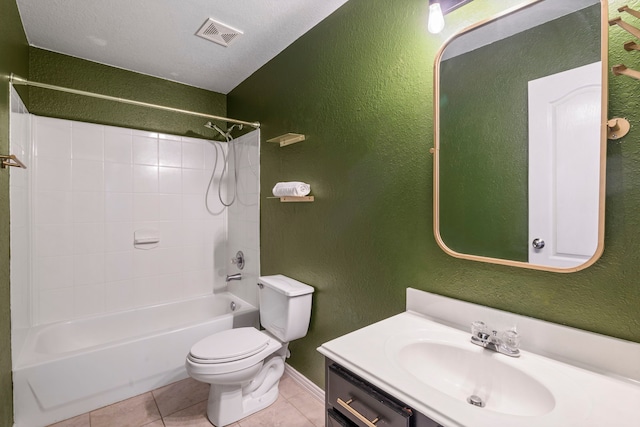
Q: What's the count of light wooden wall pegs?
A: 4